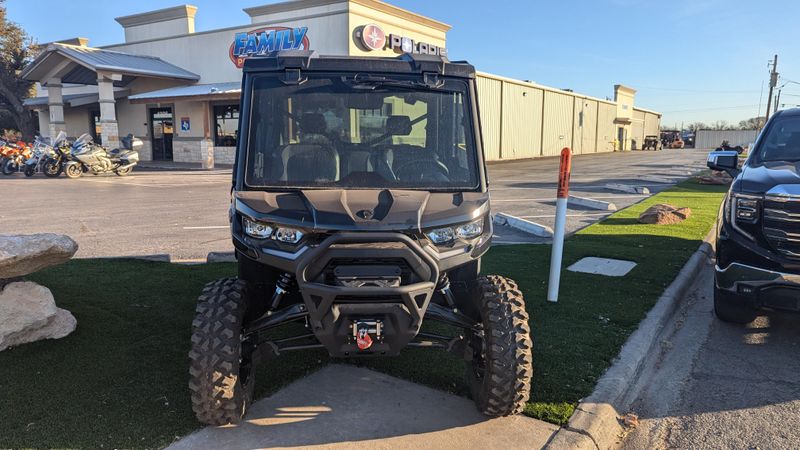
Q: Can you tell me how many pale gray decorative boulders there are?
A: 2